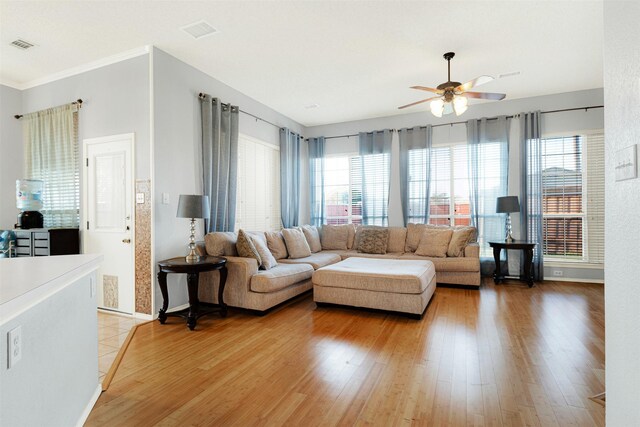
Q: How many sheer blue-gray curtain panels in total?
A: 7